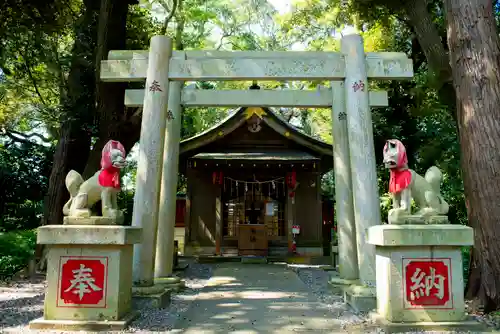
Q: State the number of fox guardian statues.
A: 2